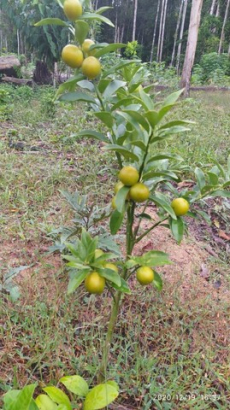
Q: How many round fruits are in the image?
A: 13